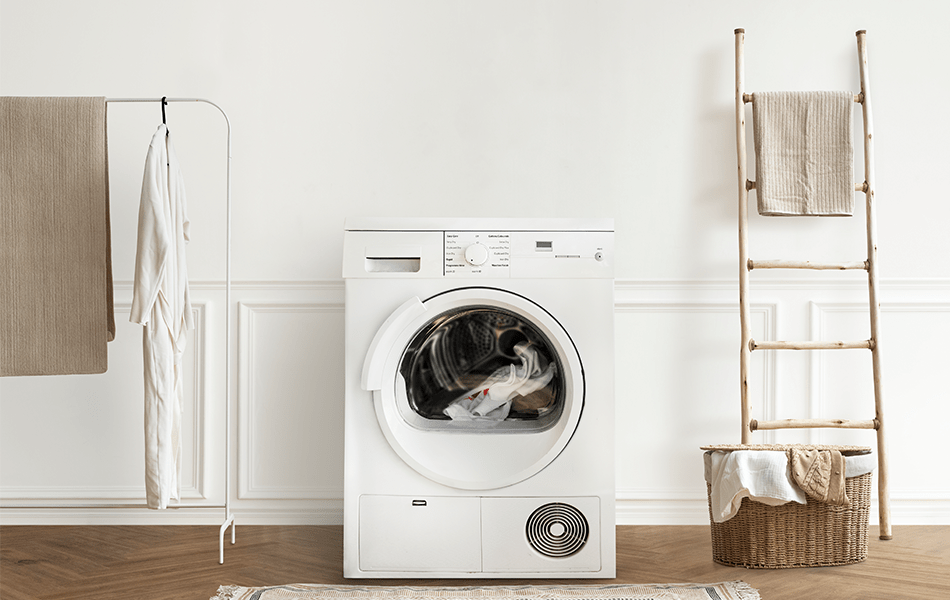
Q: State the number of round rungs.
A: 5